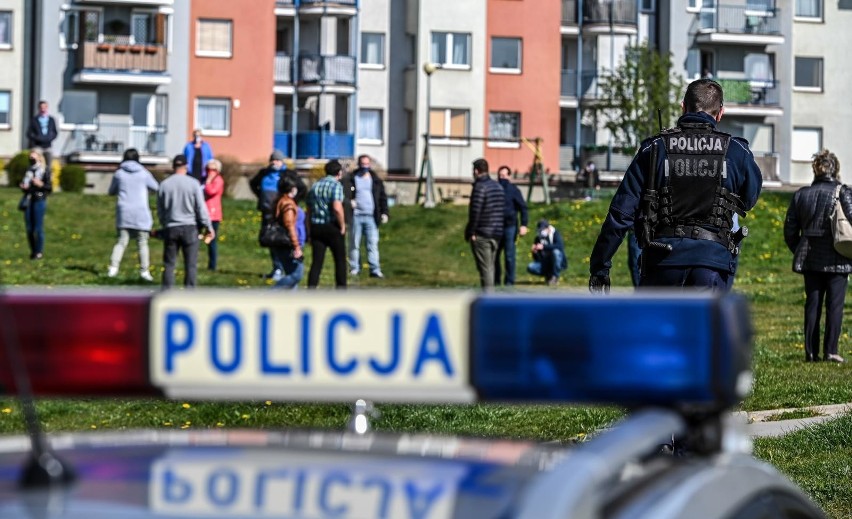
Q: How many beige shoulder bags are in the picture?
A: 1